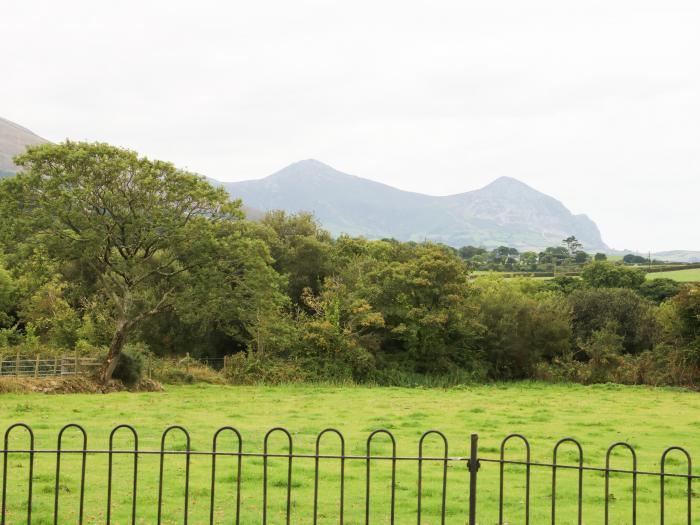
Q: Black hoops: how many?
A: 13